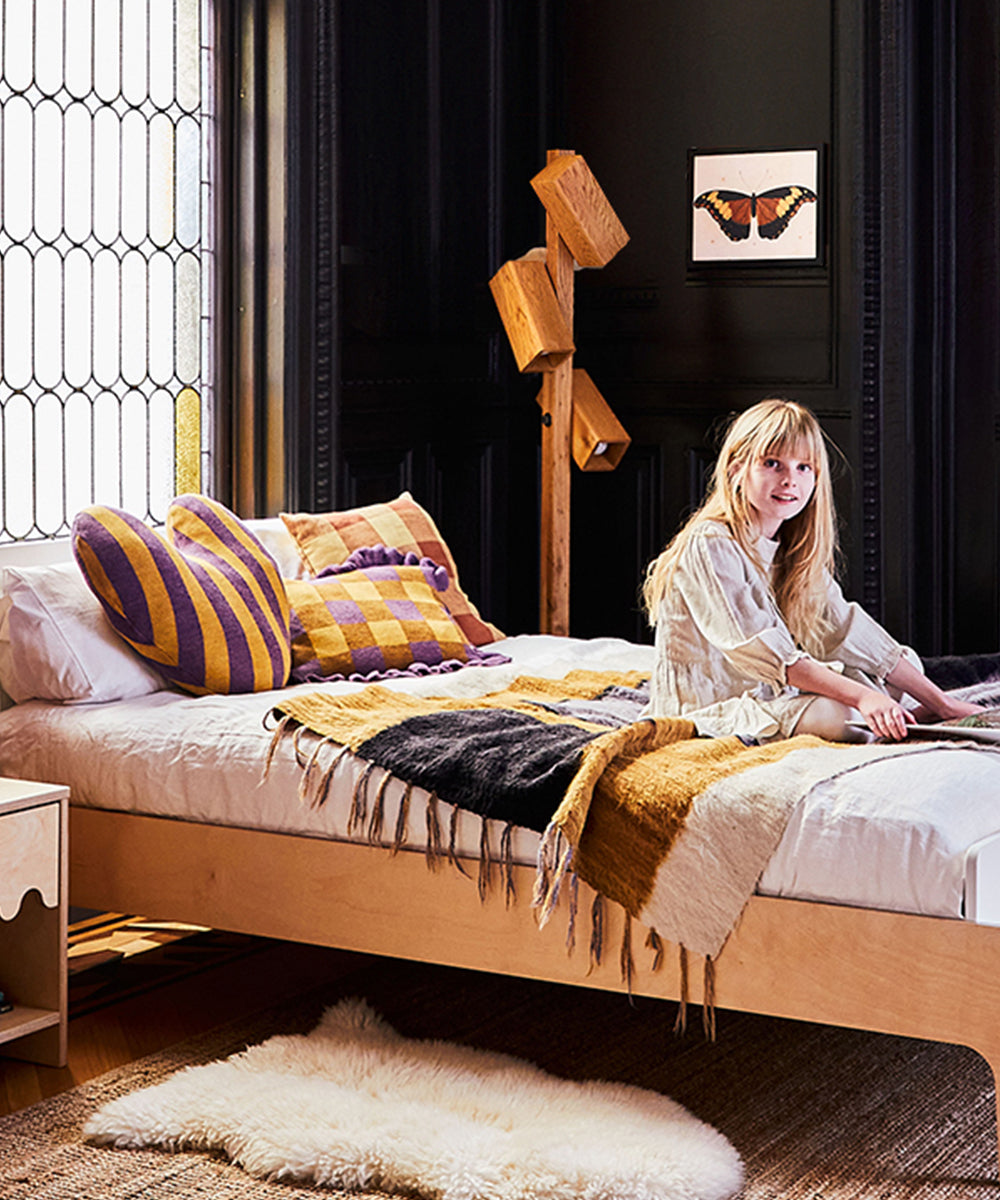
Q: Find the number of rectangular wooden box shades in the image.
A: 3